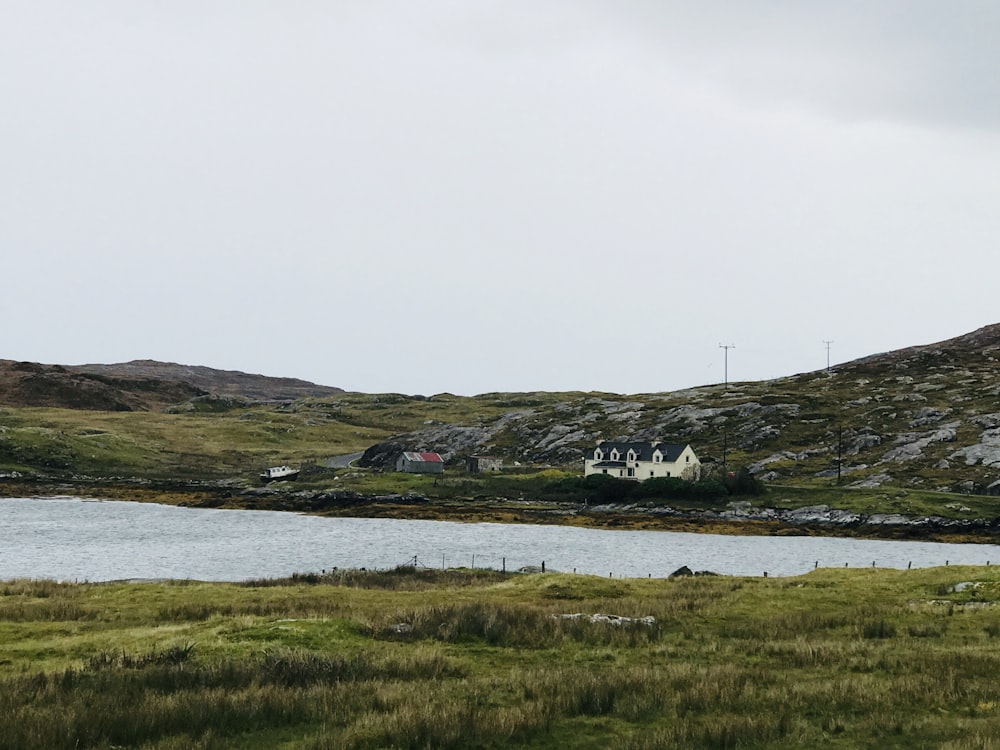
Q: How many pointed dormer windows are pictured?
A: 4